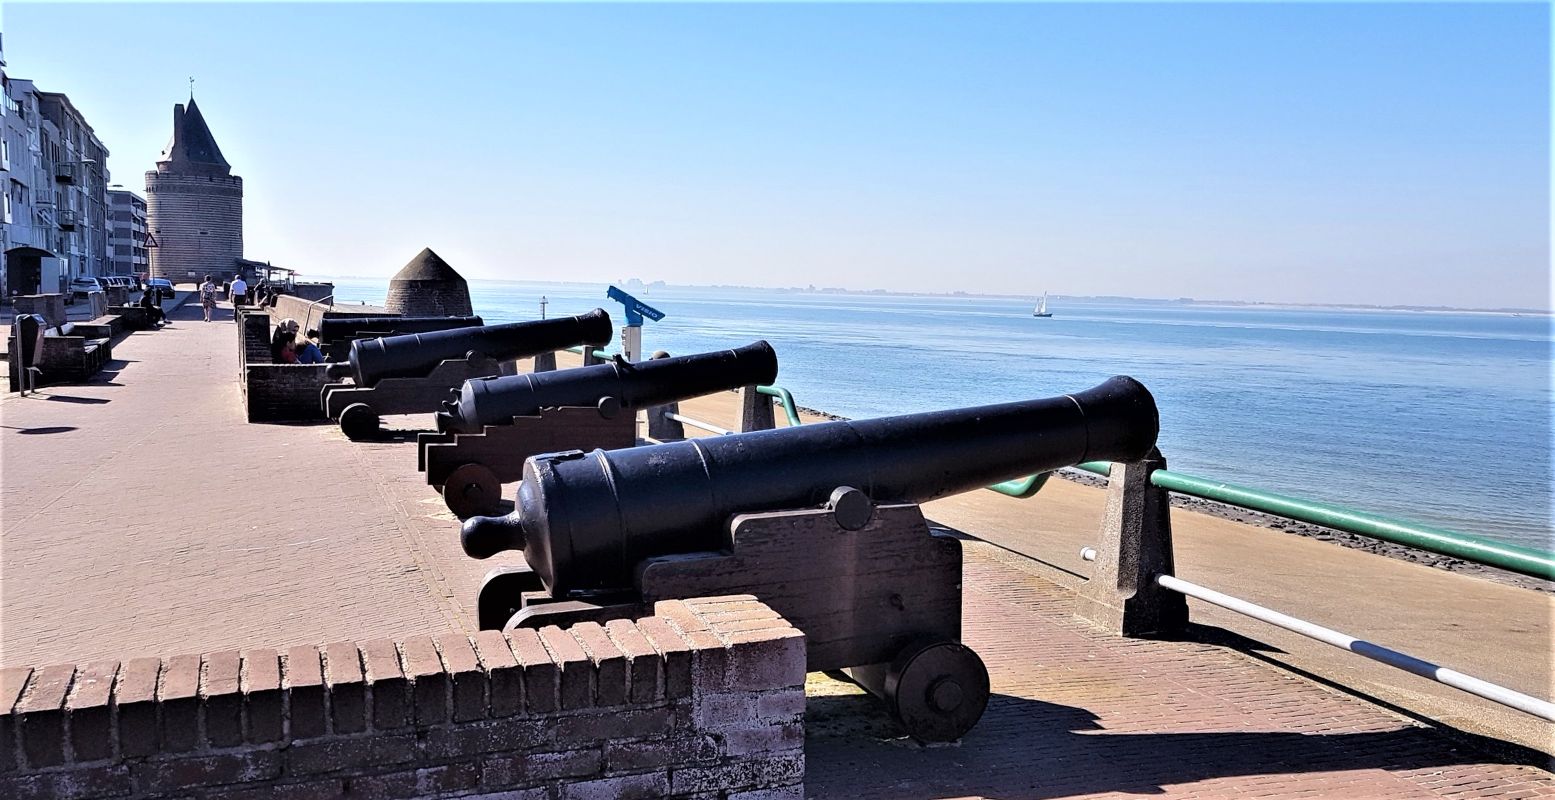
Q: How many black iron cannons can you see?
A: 4